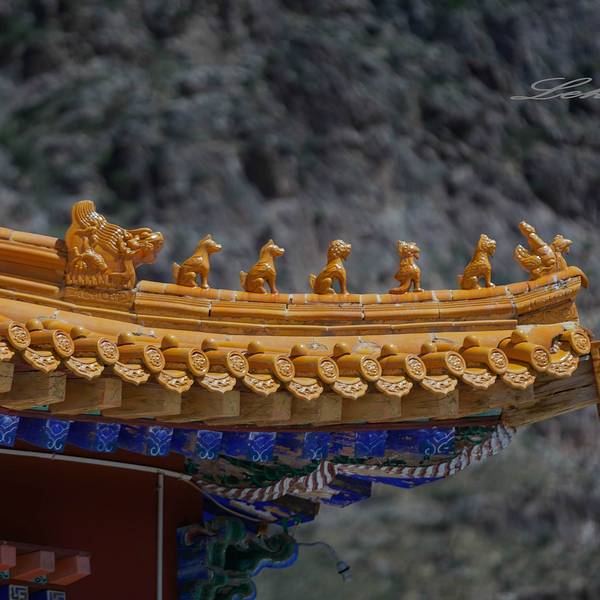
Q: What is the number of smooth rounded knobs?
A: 12